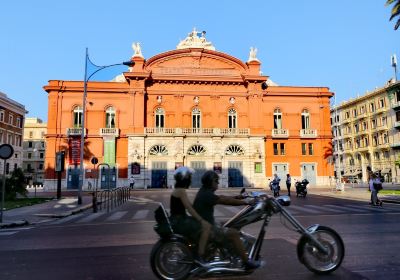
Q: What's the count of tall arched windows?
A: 7